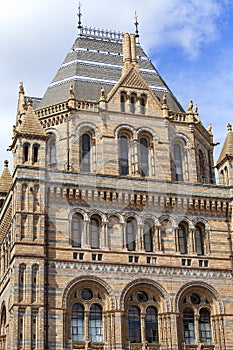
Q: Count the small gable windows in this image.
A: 3